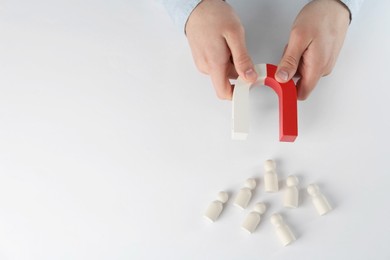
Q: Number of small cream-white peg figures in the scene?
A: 7